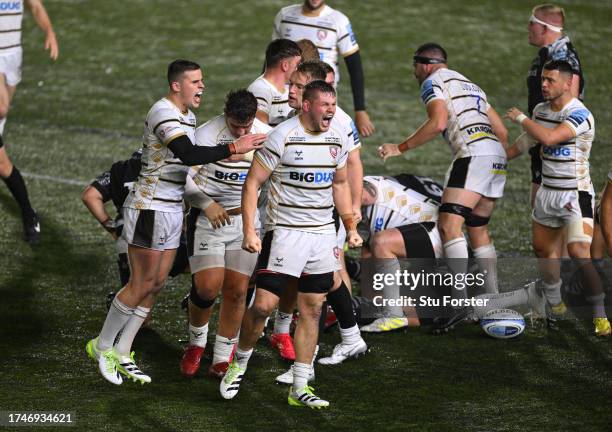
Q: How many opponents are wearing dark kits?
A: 3